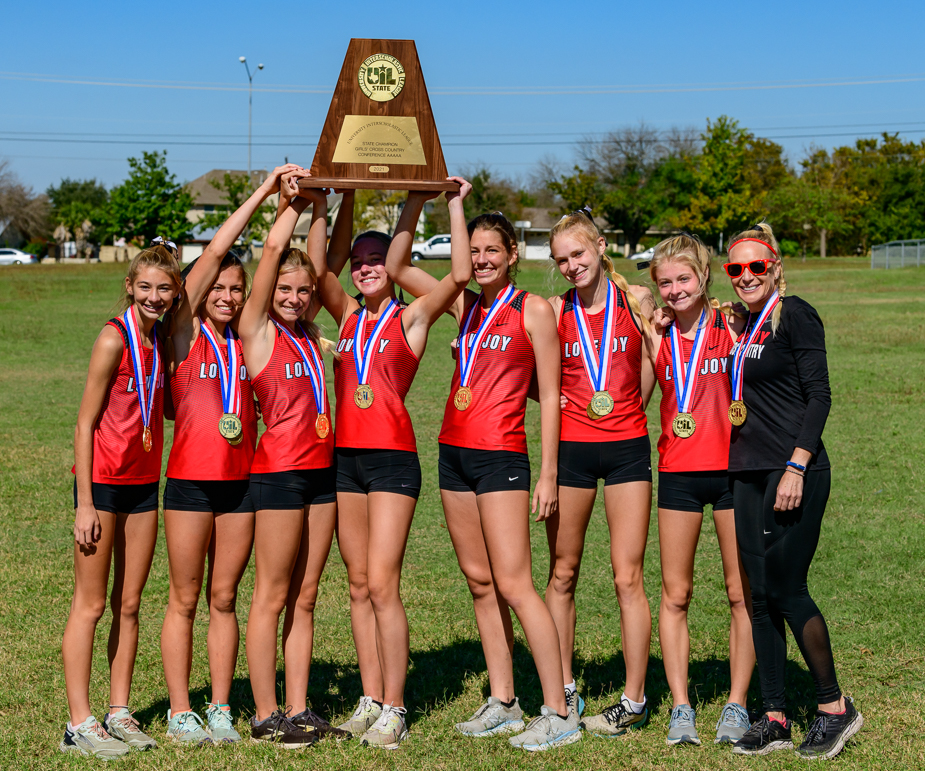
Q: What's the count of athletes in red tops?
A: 7